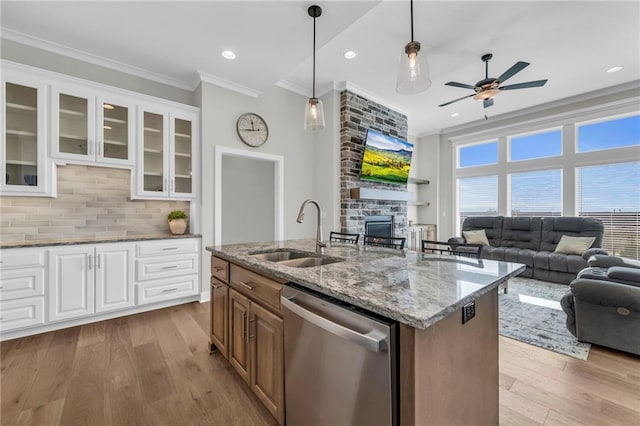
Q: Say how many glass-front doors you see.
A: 5